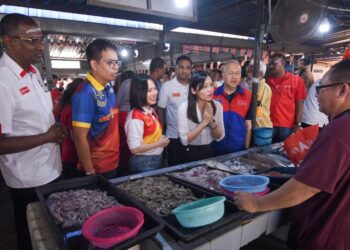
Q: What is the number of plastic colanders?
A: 4